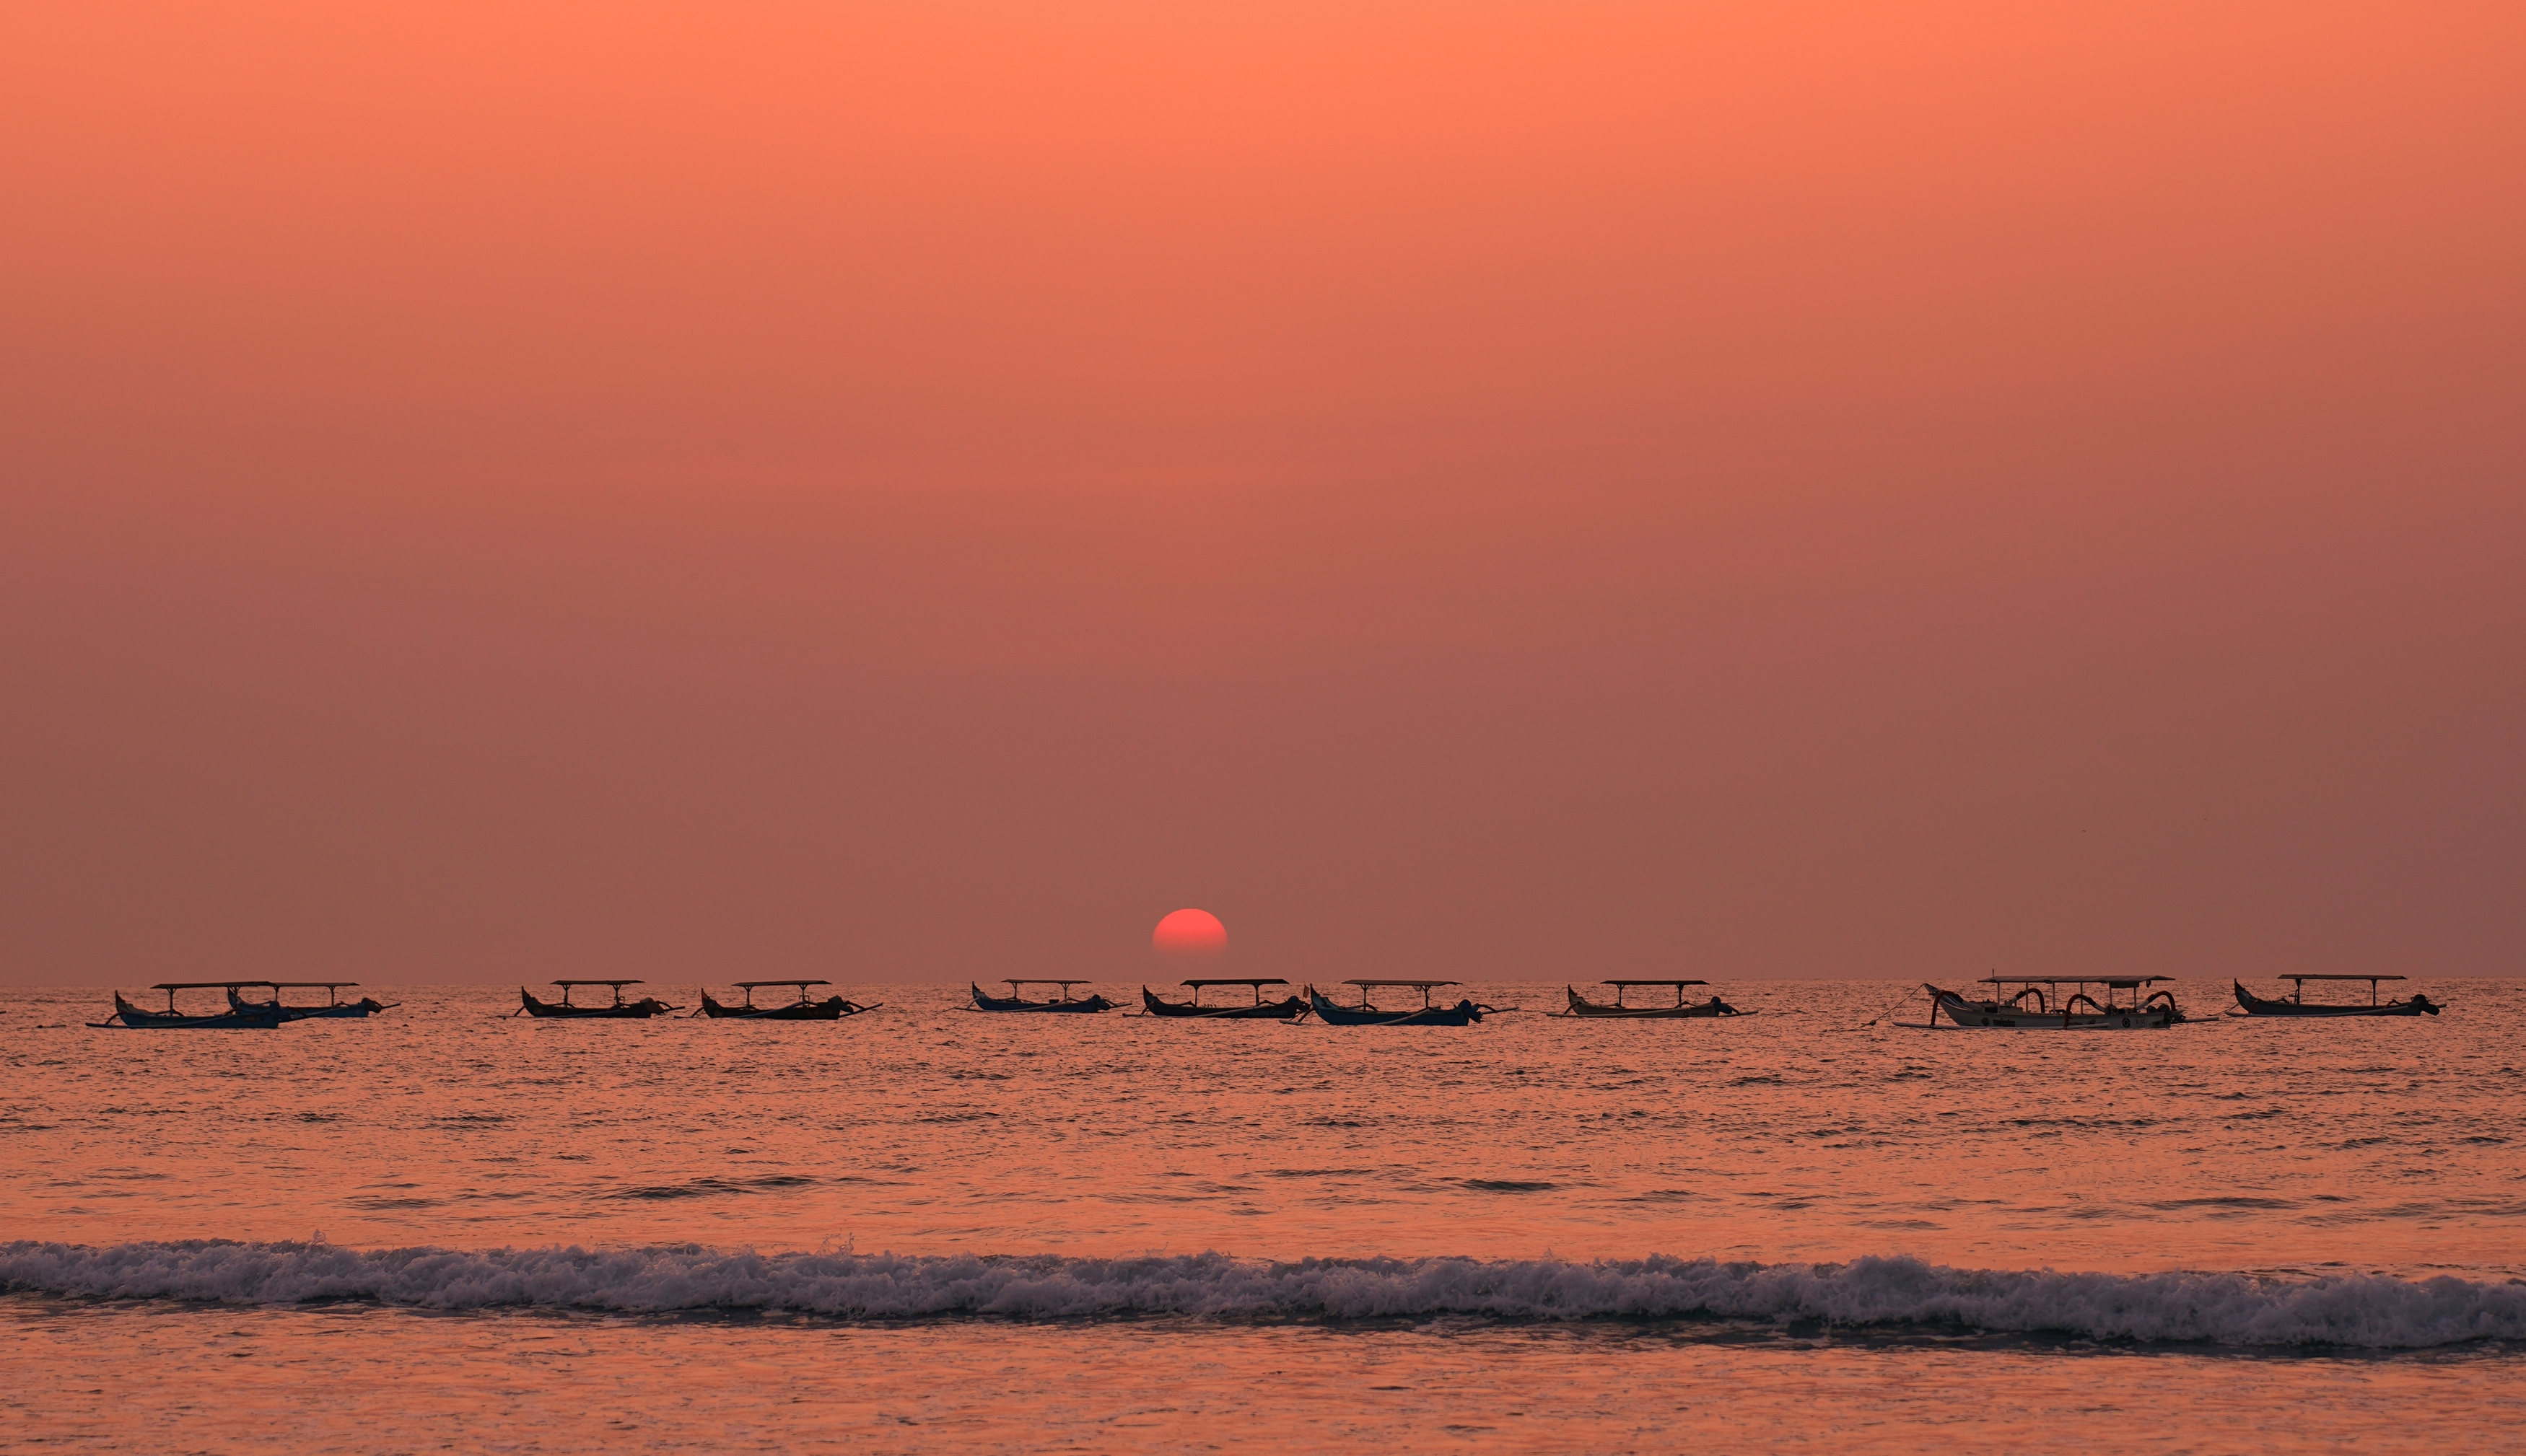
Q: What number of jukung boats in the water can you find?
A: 10